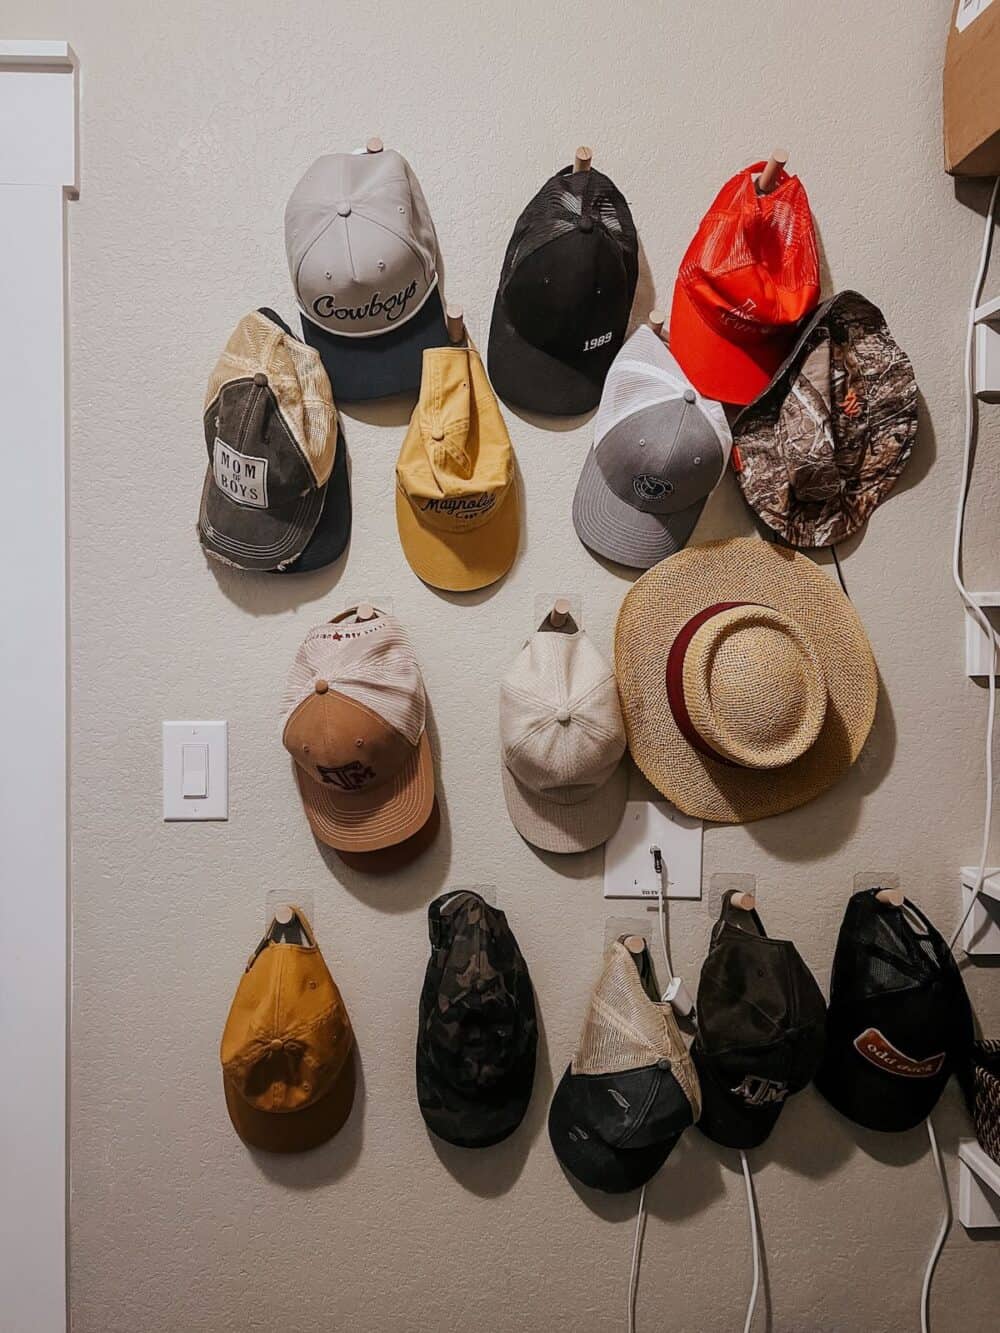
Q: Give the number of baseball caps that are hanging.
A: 13